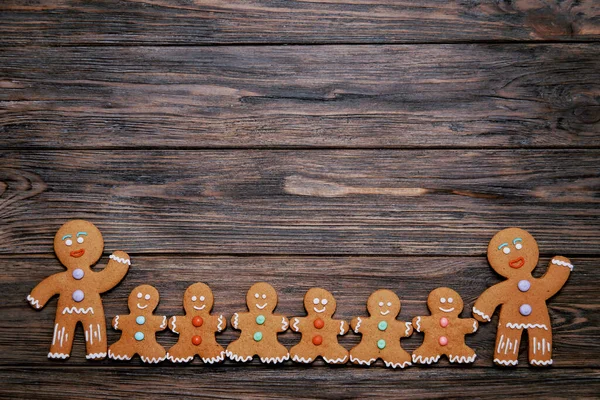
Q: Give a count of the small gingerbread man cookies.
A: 6